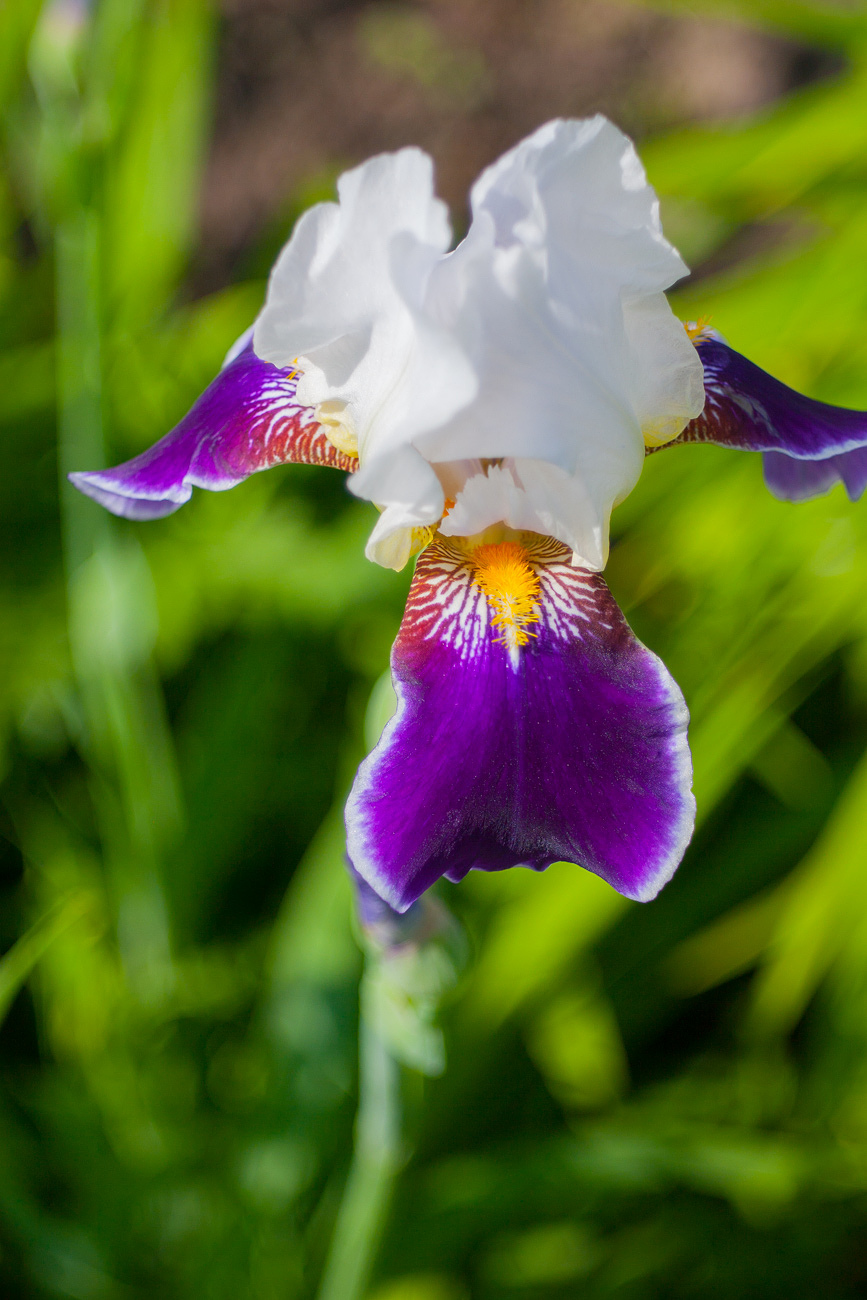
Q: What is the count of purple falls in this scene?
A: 3